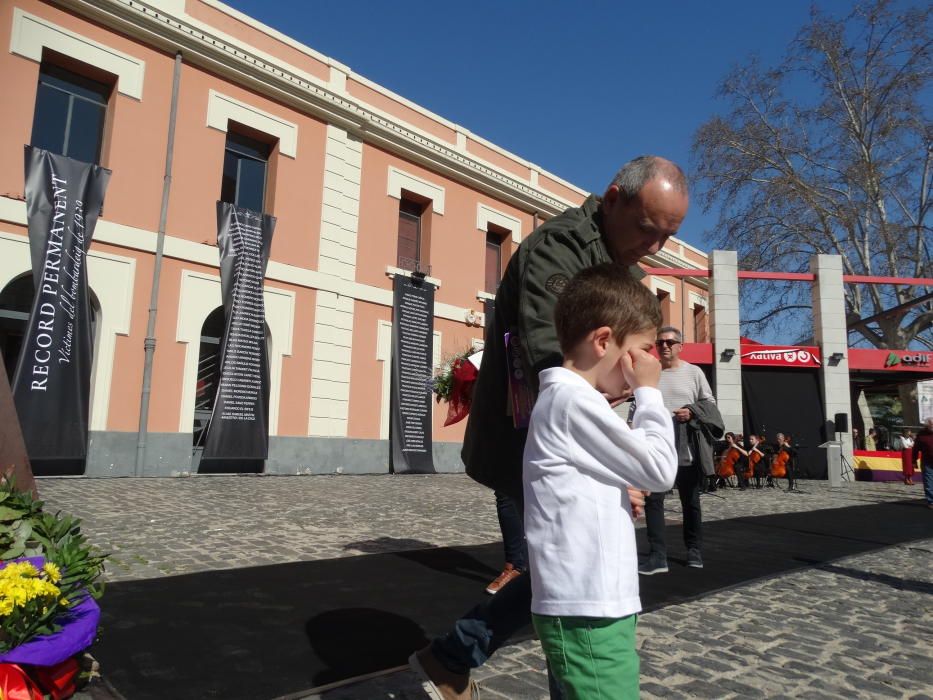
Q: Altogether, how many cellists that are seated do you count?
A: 3